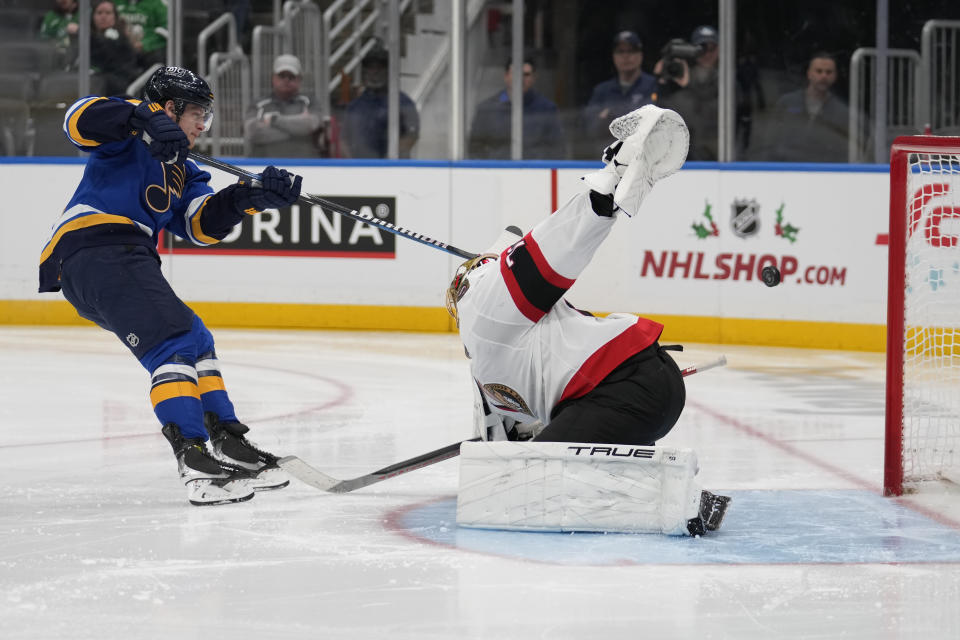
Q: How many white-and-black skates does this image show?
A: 2